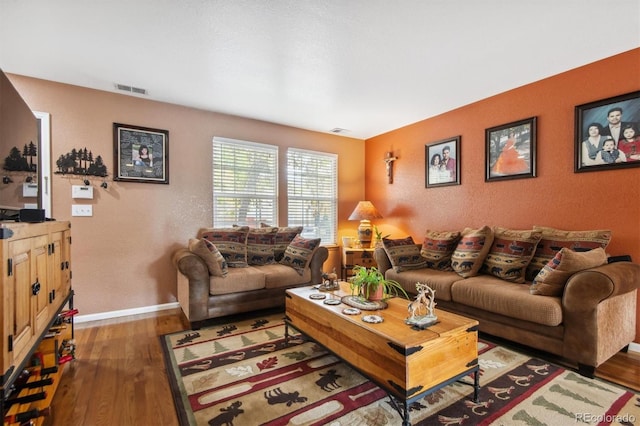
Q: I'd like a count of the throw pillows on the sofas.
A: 11